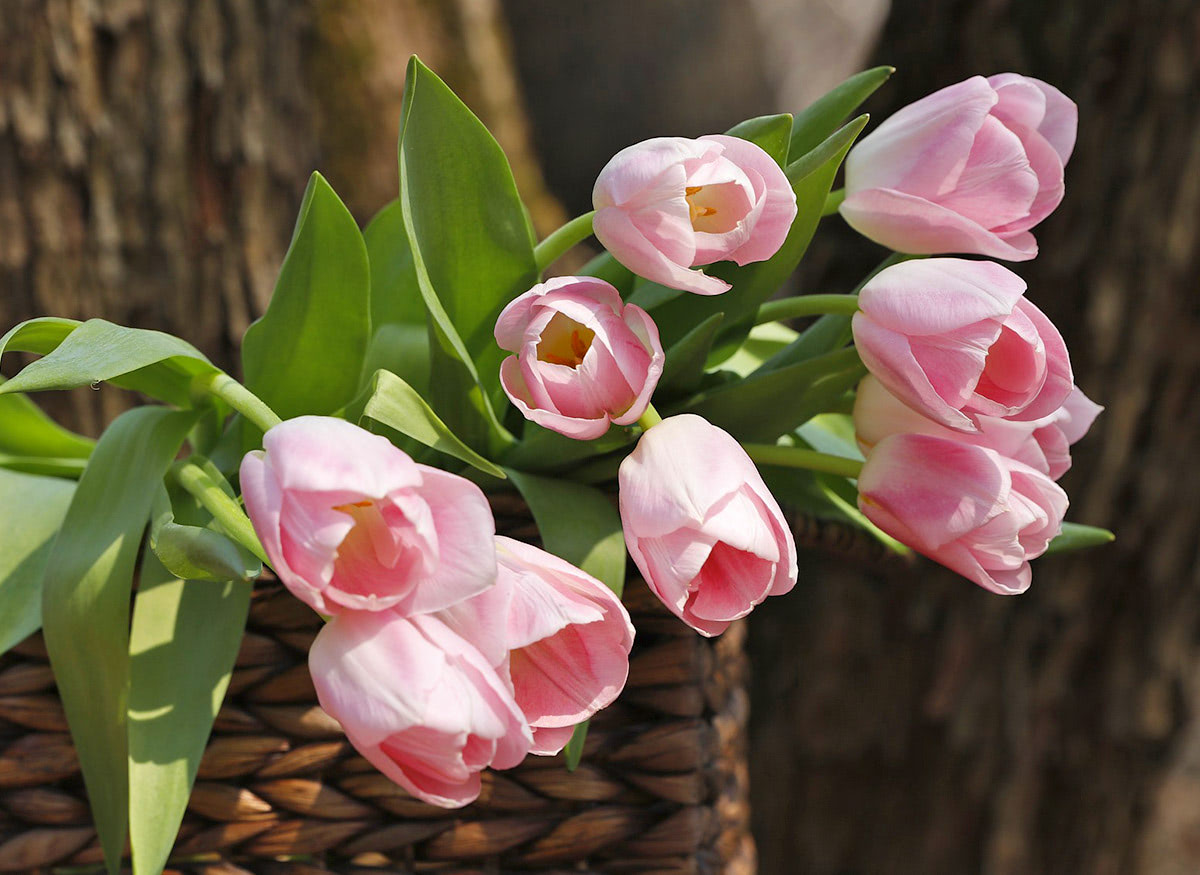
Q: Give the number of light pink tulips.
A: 10